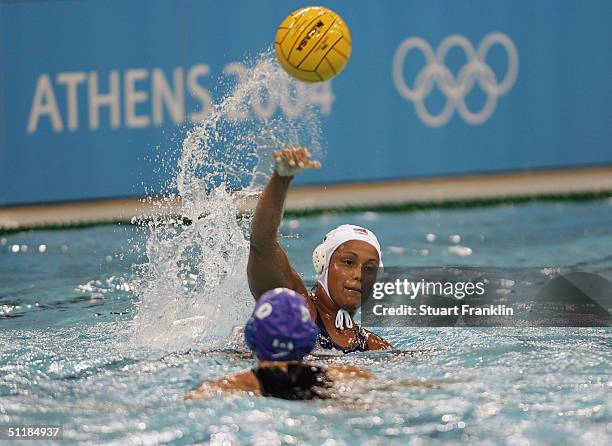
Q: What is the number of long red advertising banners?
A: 0